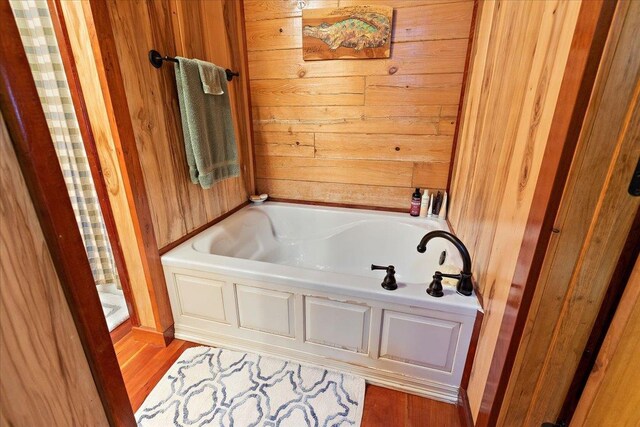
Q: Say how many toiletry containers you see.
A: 5